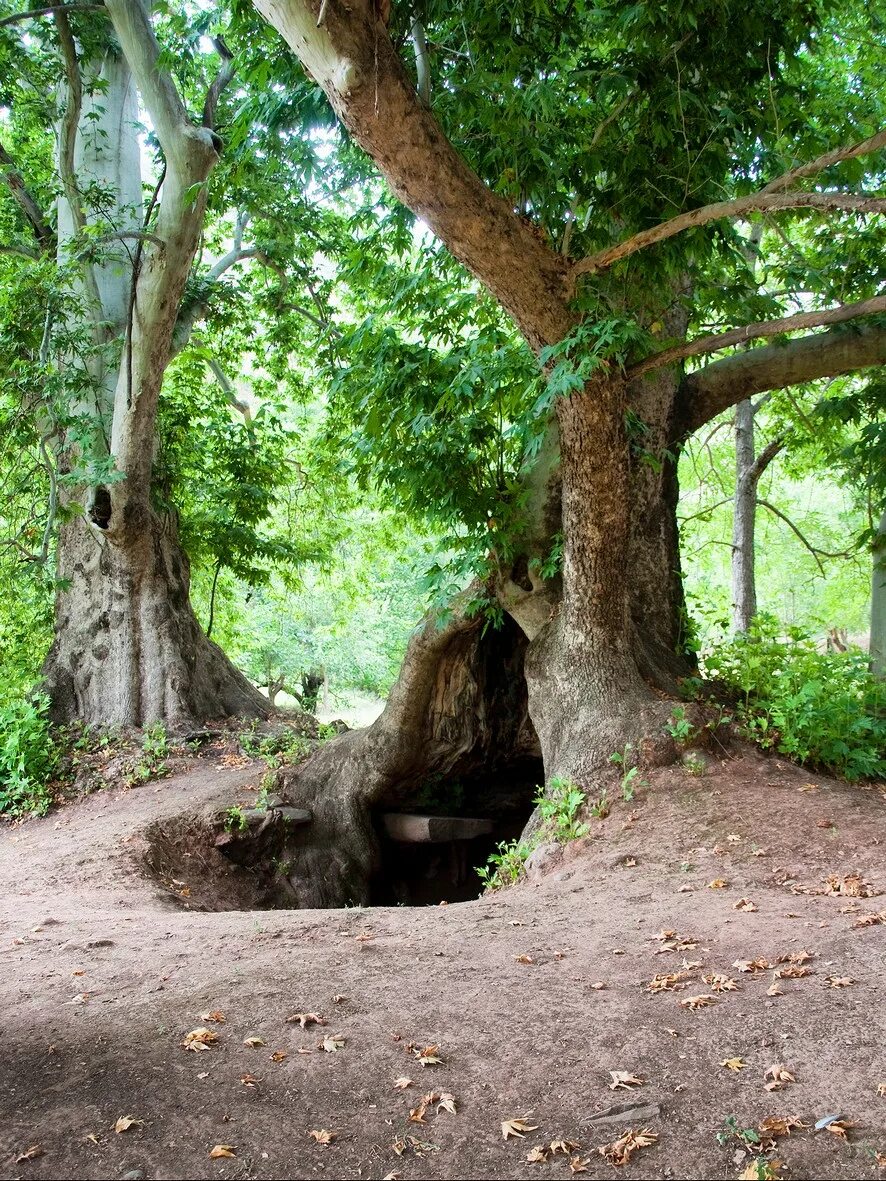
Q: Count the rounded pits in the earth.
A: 1